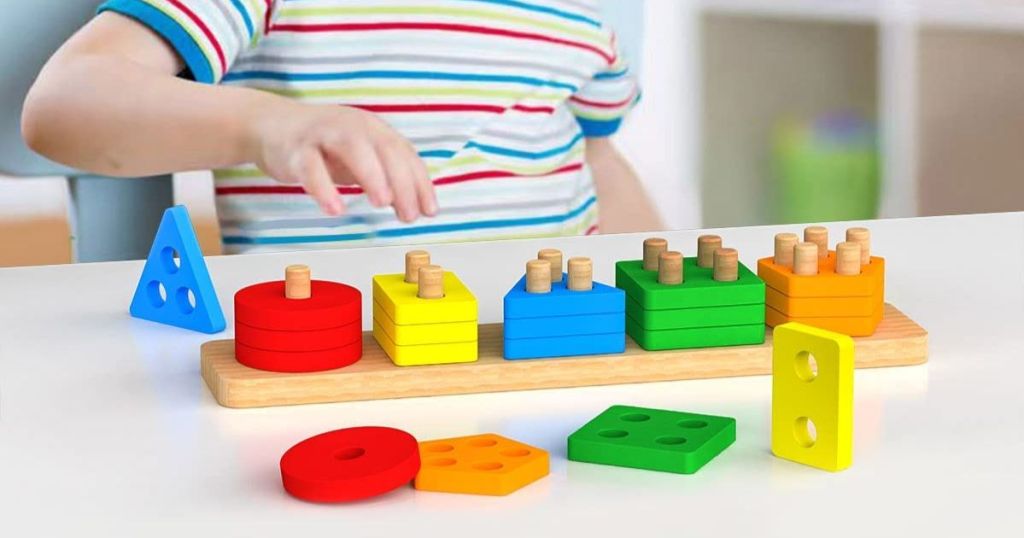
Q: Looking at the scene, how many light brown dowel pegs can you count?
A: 15